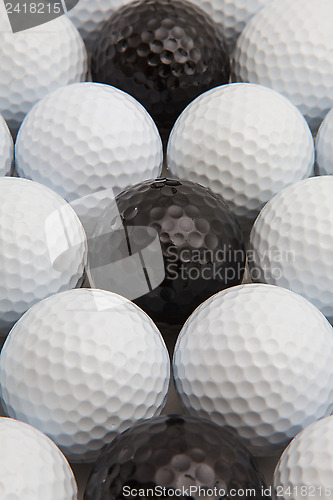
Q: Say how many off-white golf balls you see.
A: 14